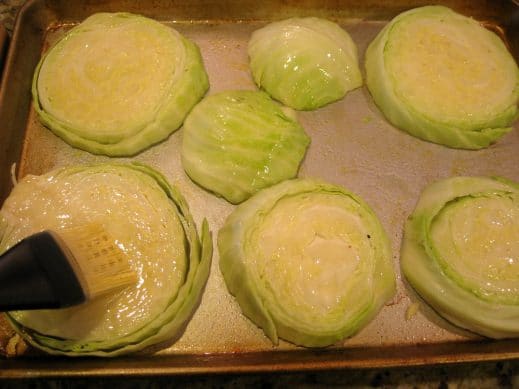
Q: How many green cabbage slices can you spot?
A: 7